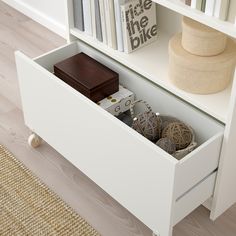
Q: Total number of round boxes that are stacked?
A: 2